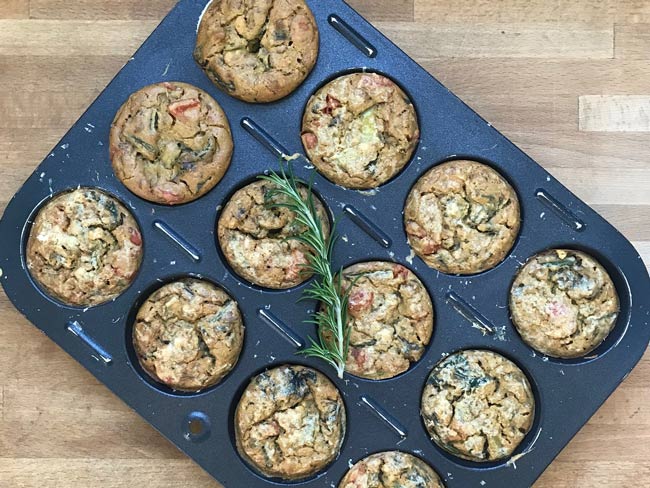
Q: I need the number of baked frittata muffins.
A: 12